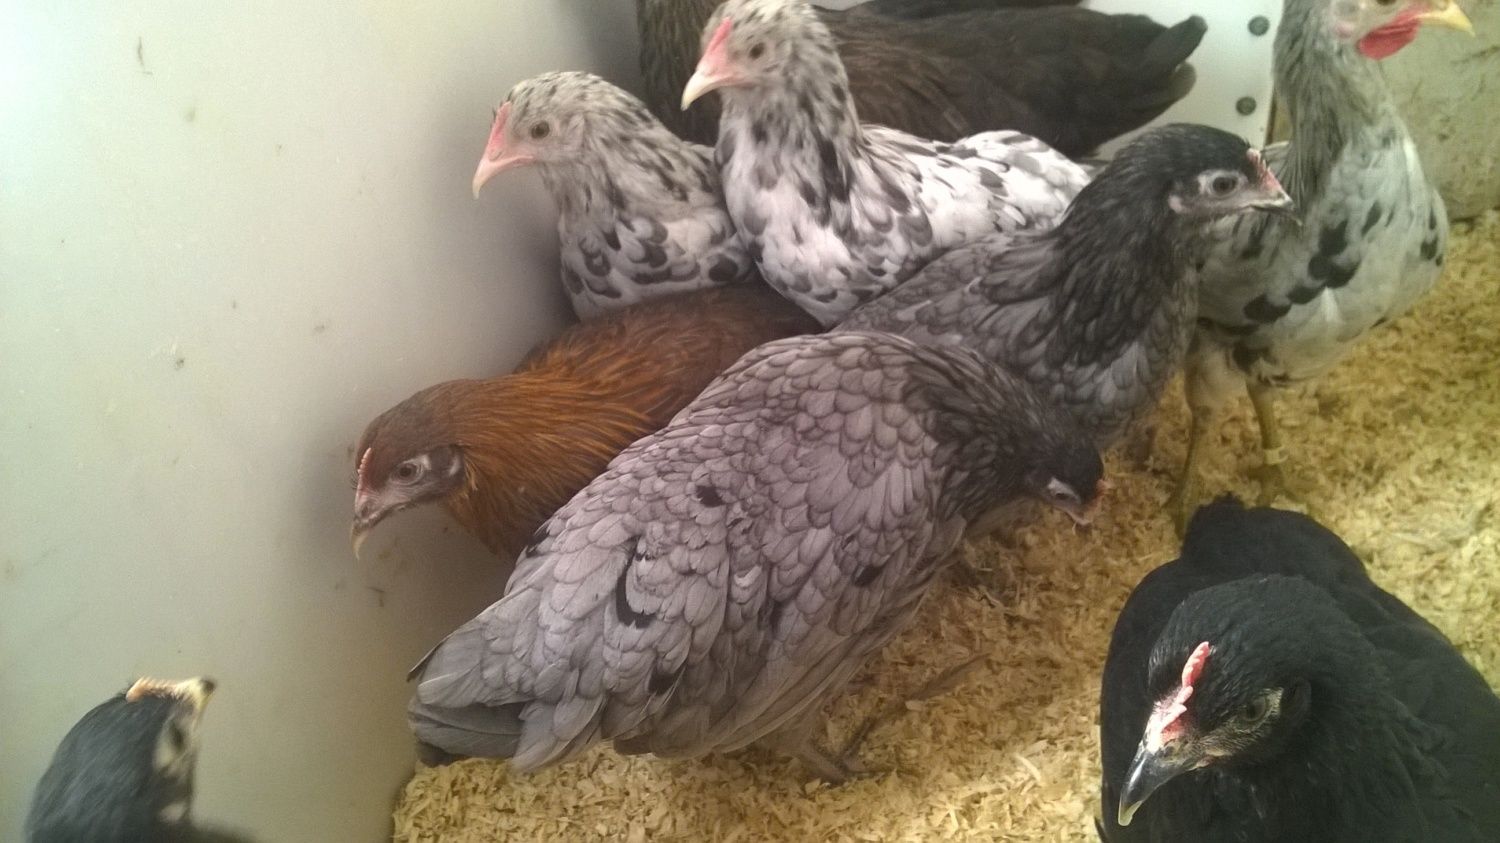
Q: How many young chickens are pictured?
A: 9